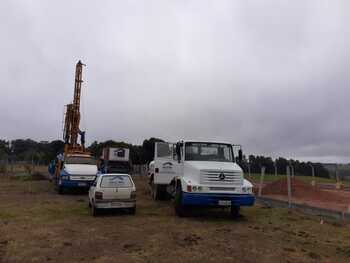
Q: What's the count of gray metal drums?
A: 0